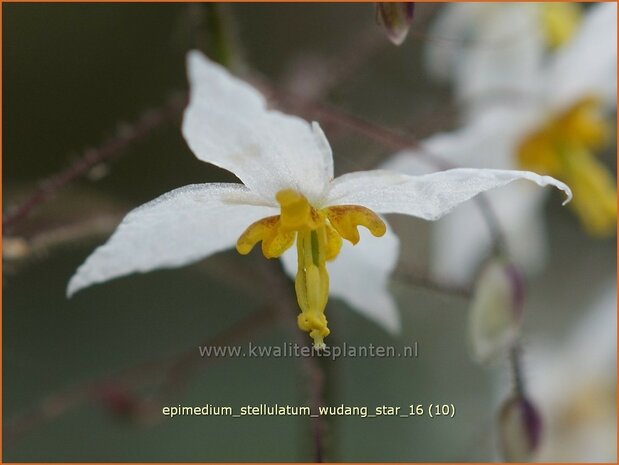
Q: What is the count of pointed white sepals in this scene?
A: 4